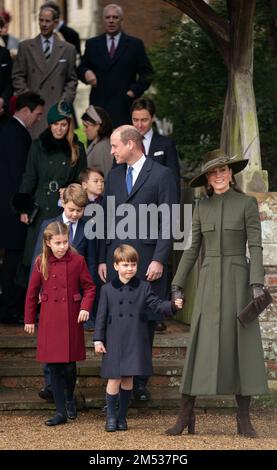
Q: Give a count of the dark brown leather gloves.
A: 2